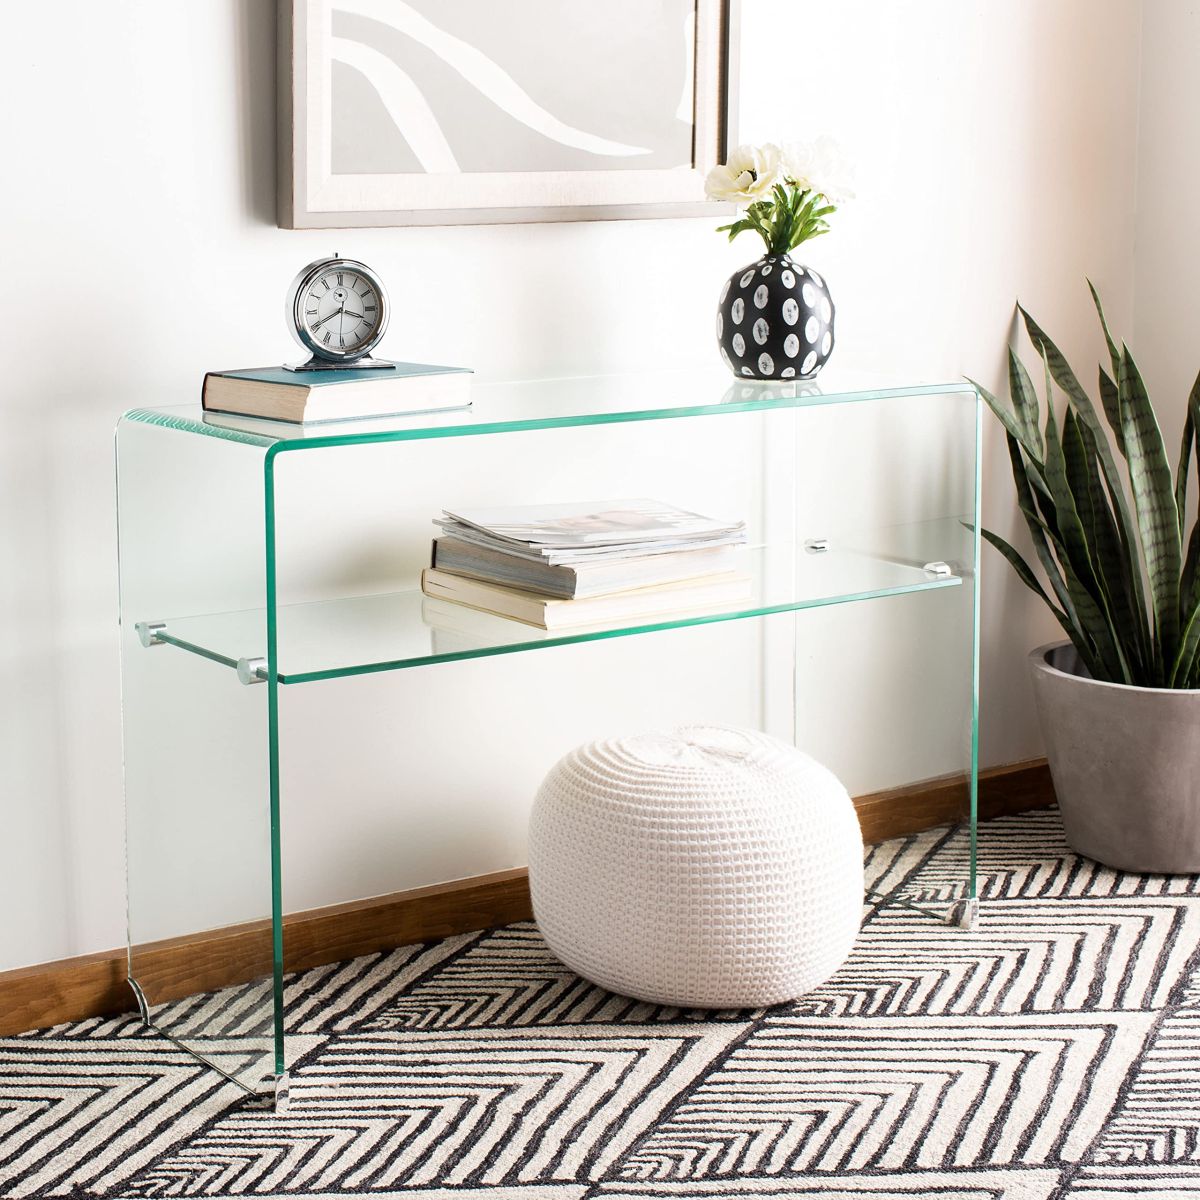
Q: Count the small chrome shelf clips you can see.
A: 4